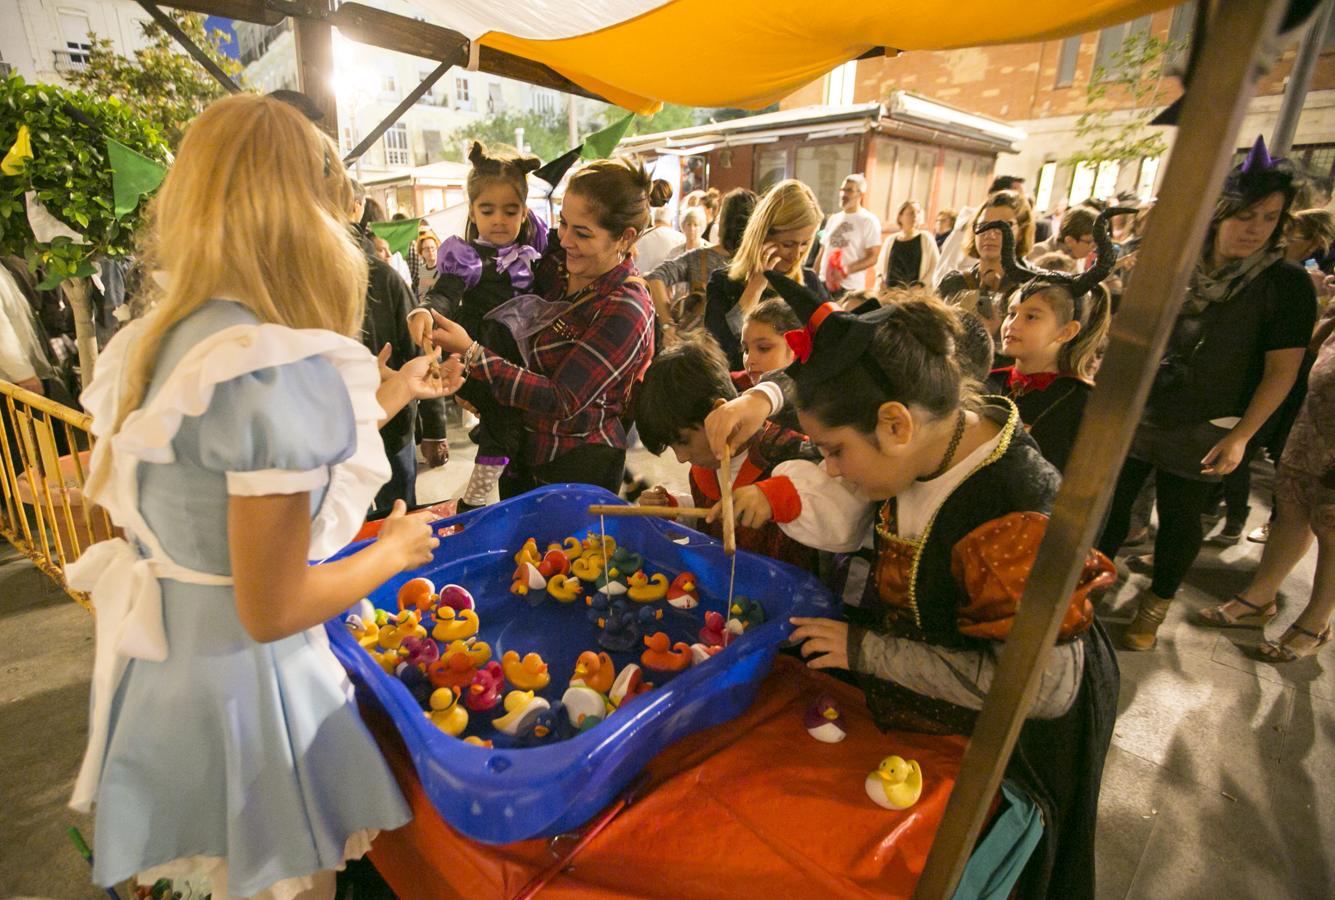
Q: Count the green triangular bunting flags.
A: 3